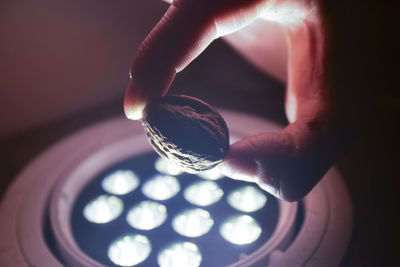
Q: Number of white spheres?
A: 12